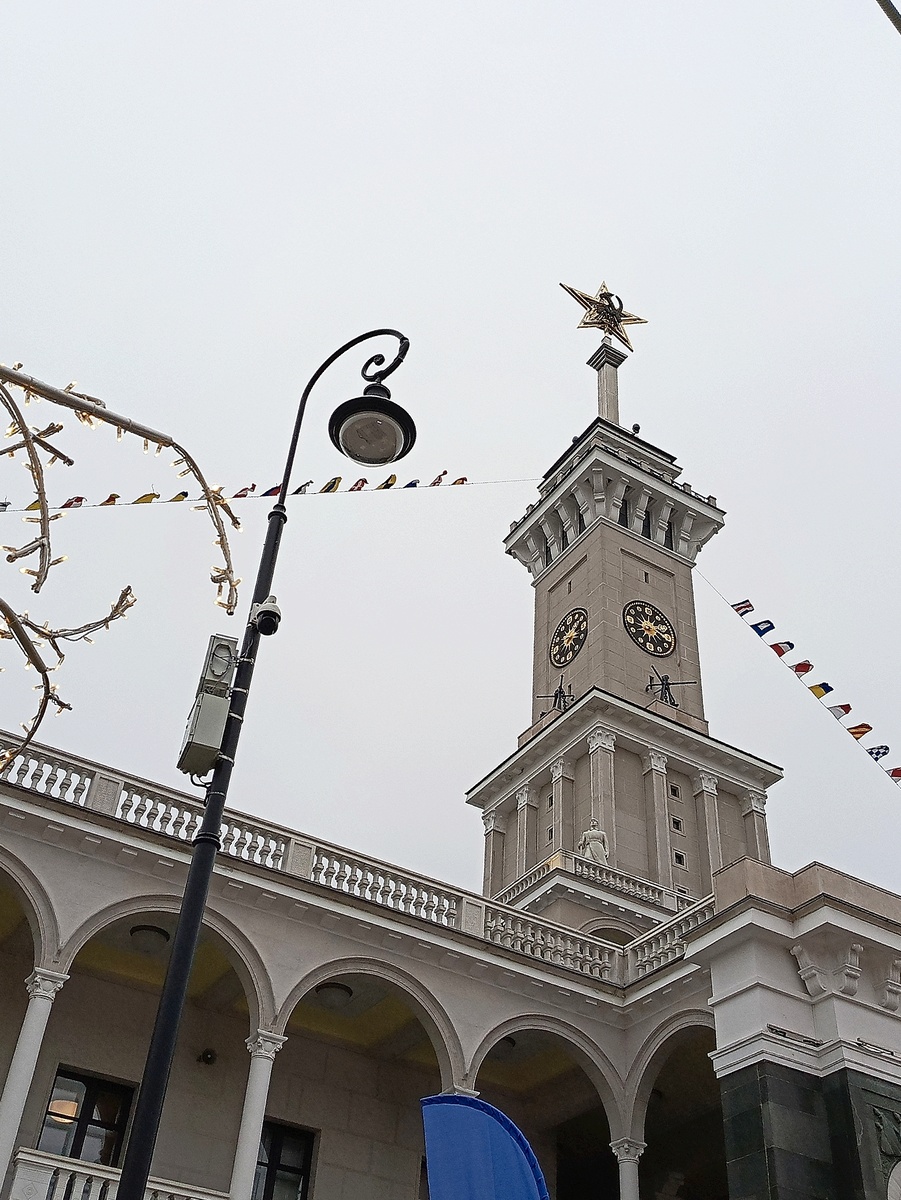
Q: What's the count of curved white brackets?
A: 14